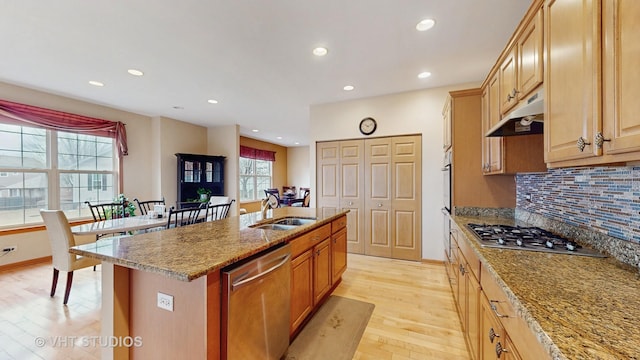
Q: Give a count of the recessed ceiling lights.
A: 10